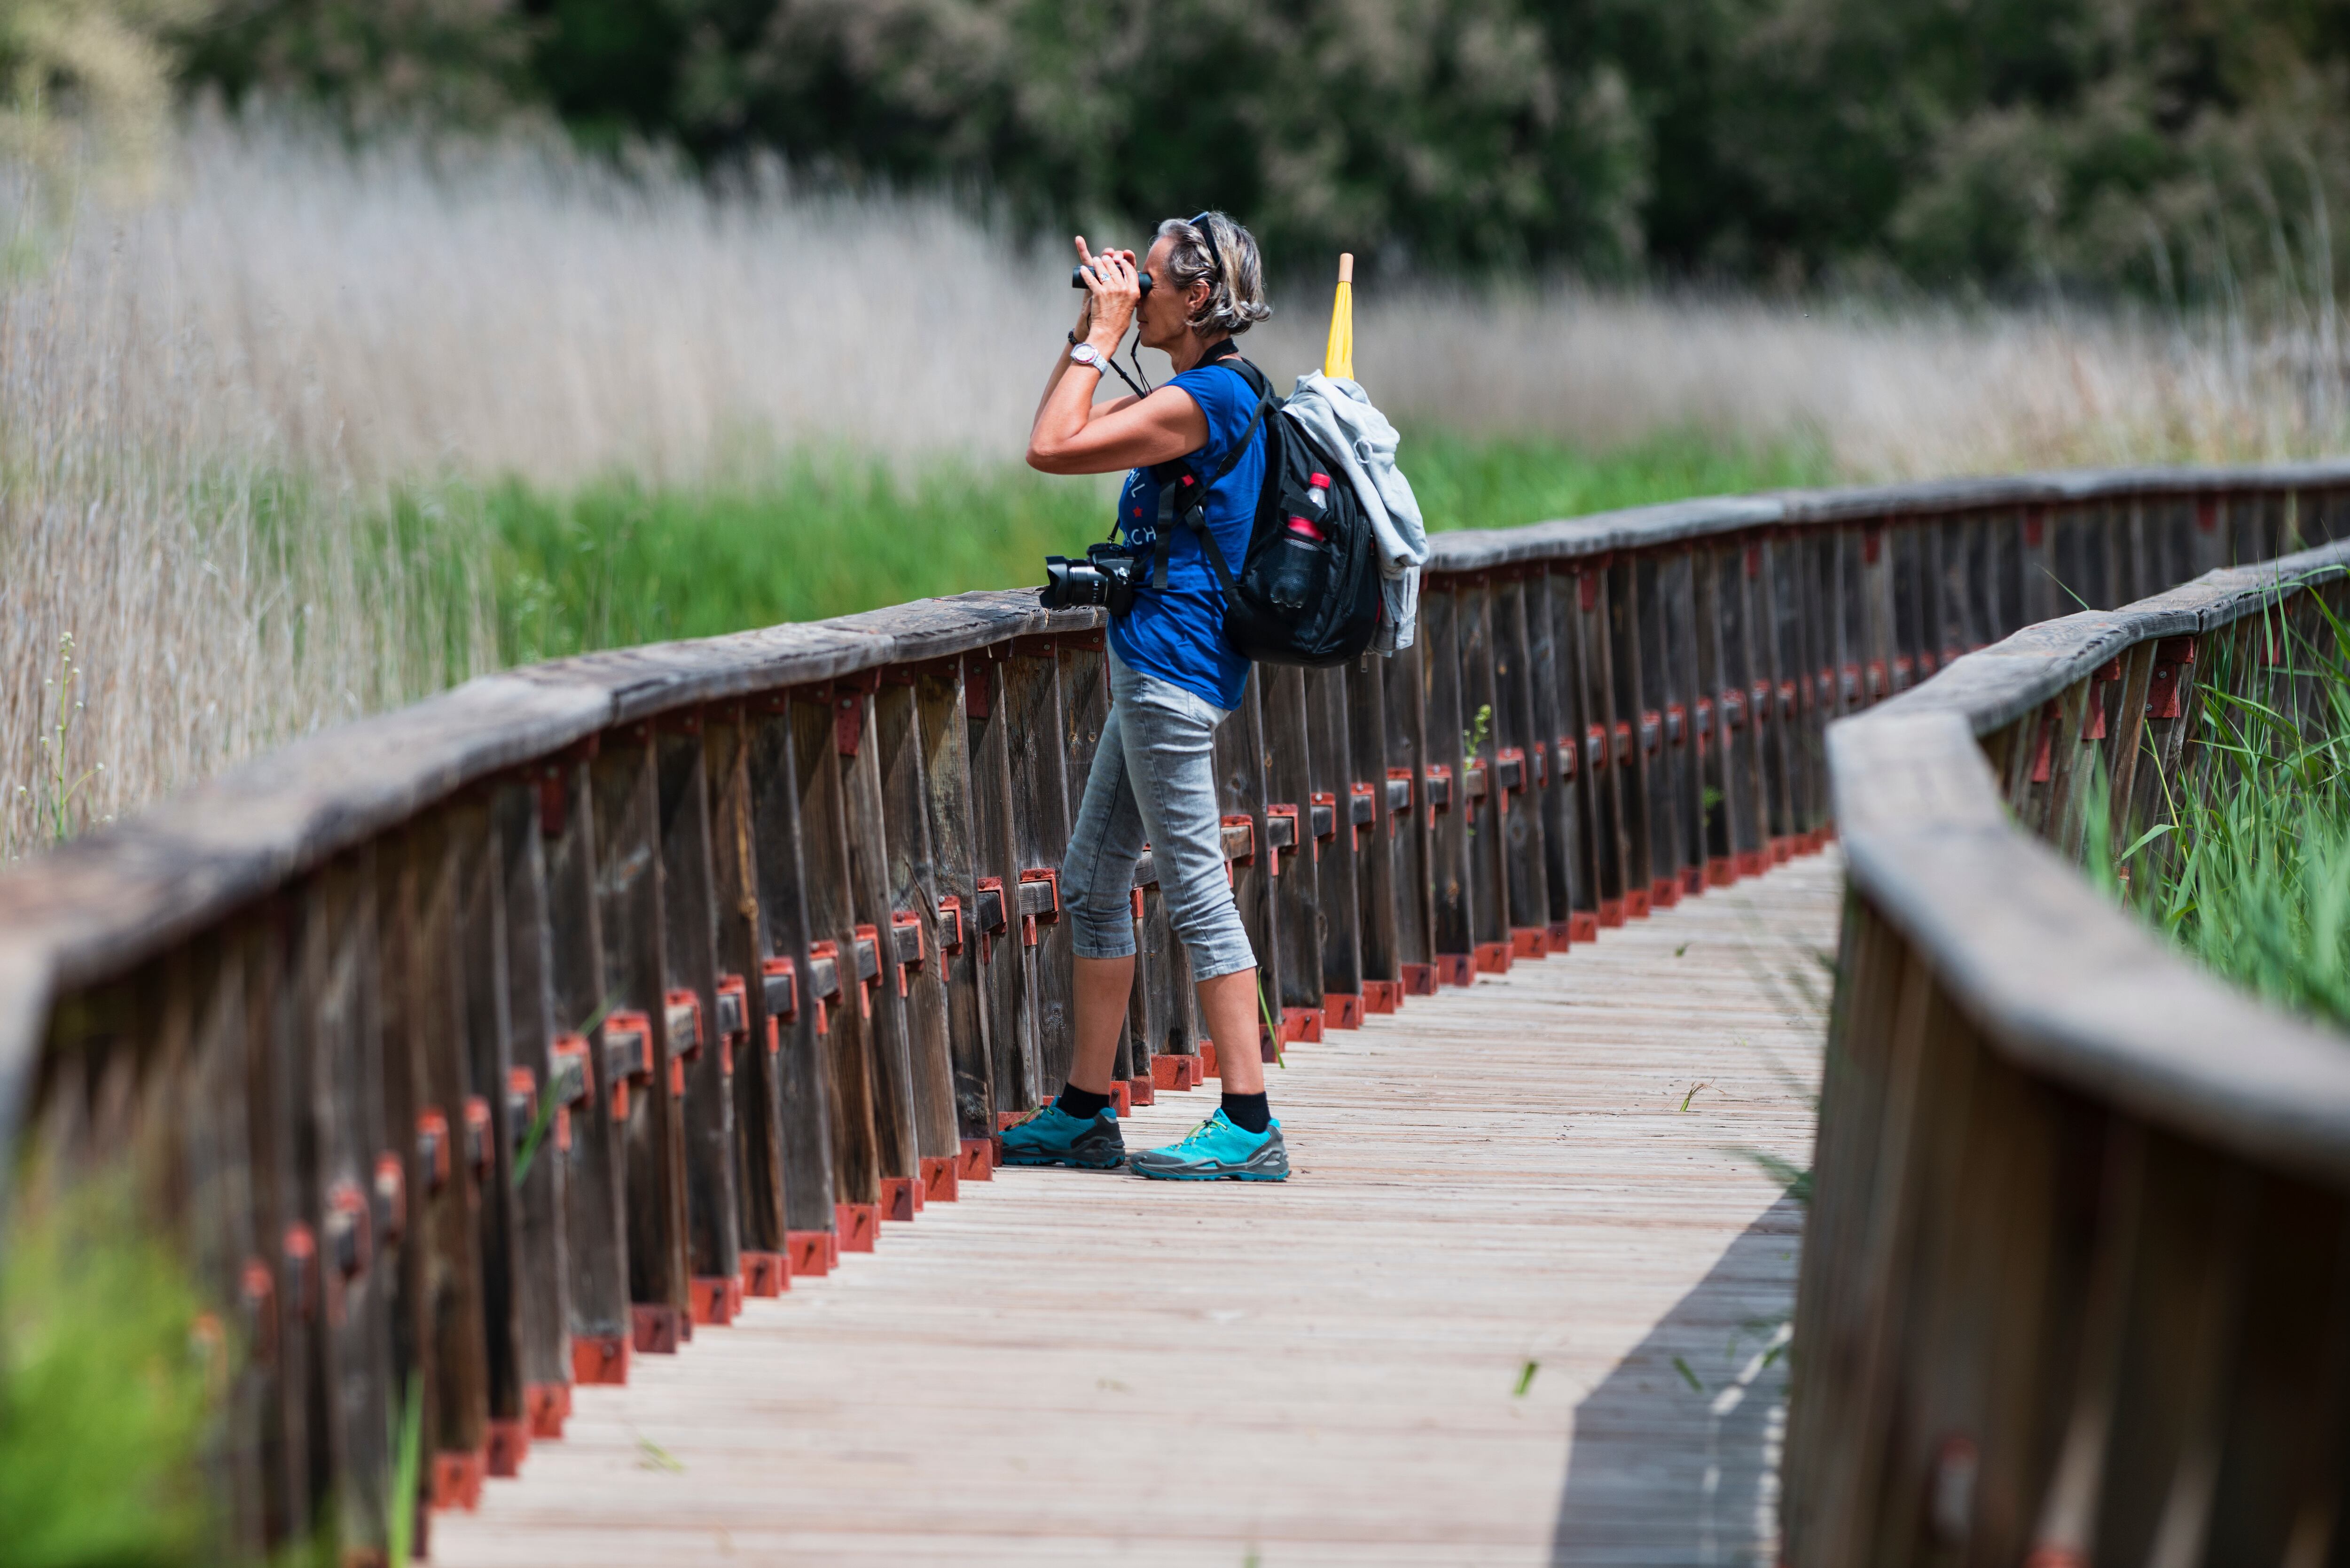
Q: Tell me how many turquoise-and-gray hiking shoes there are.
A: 2